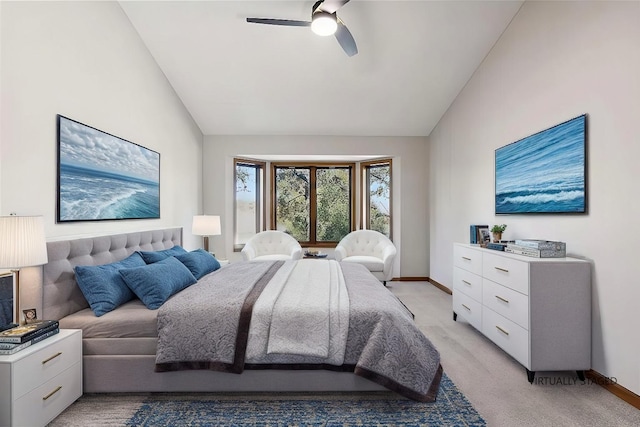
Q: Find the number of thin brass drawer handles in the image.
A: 8